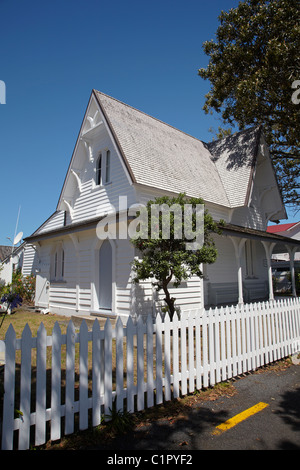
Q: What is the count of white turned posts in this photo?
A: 3